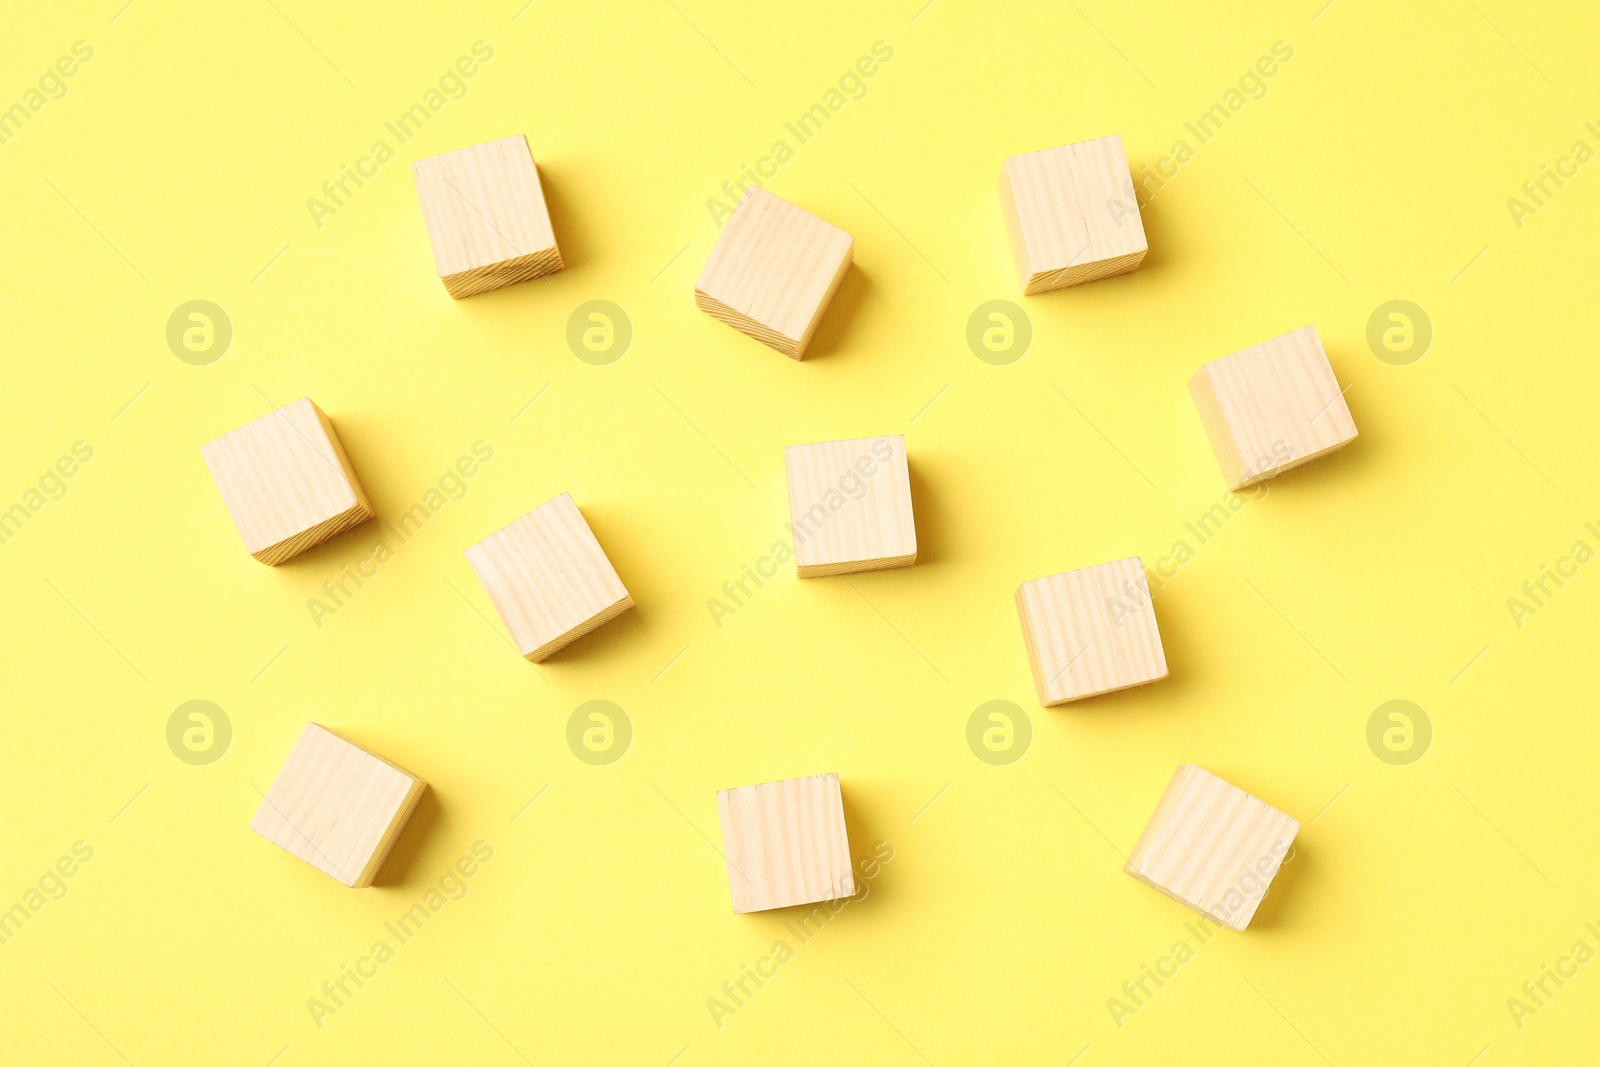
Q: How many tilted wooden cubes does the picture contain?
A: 11